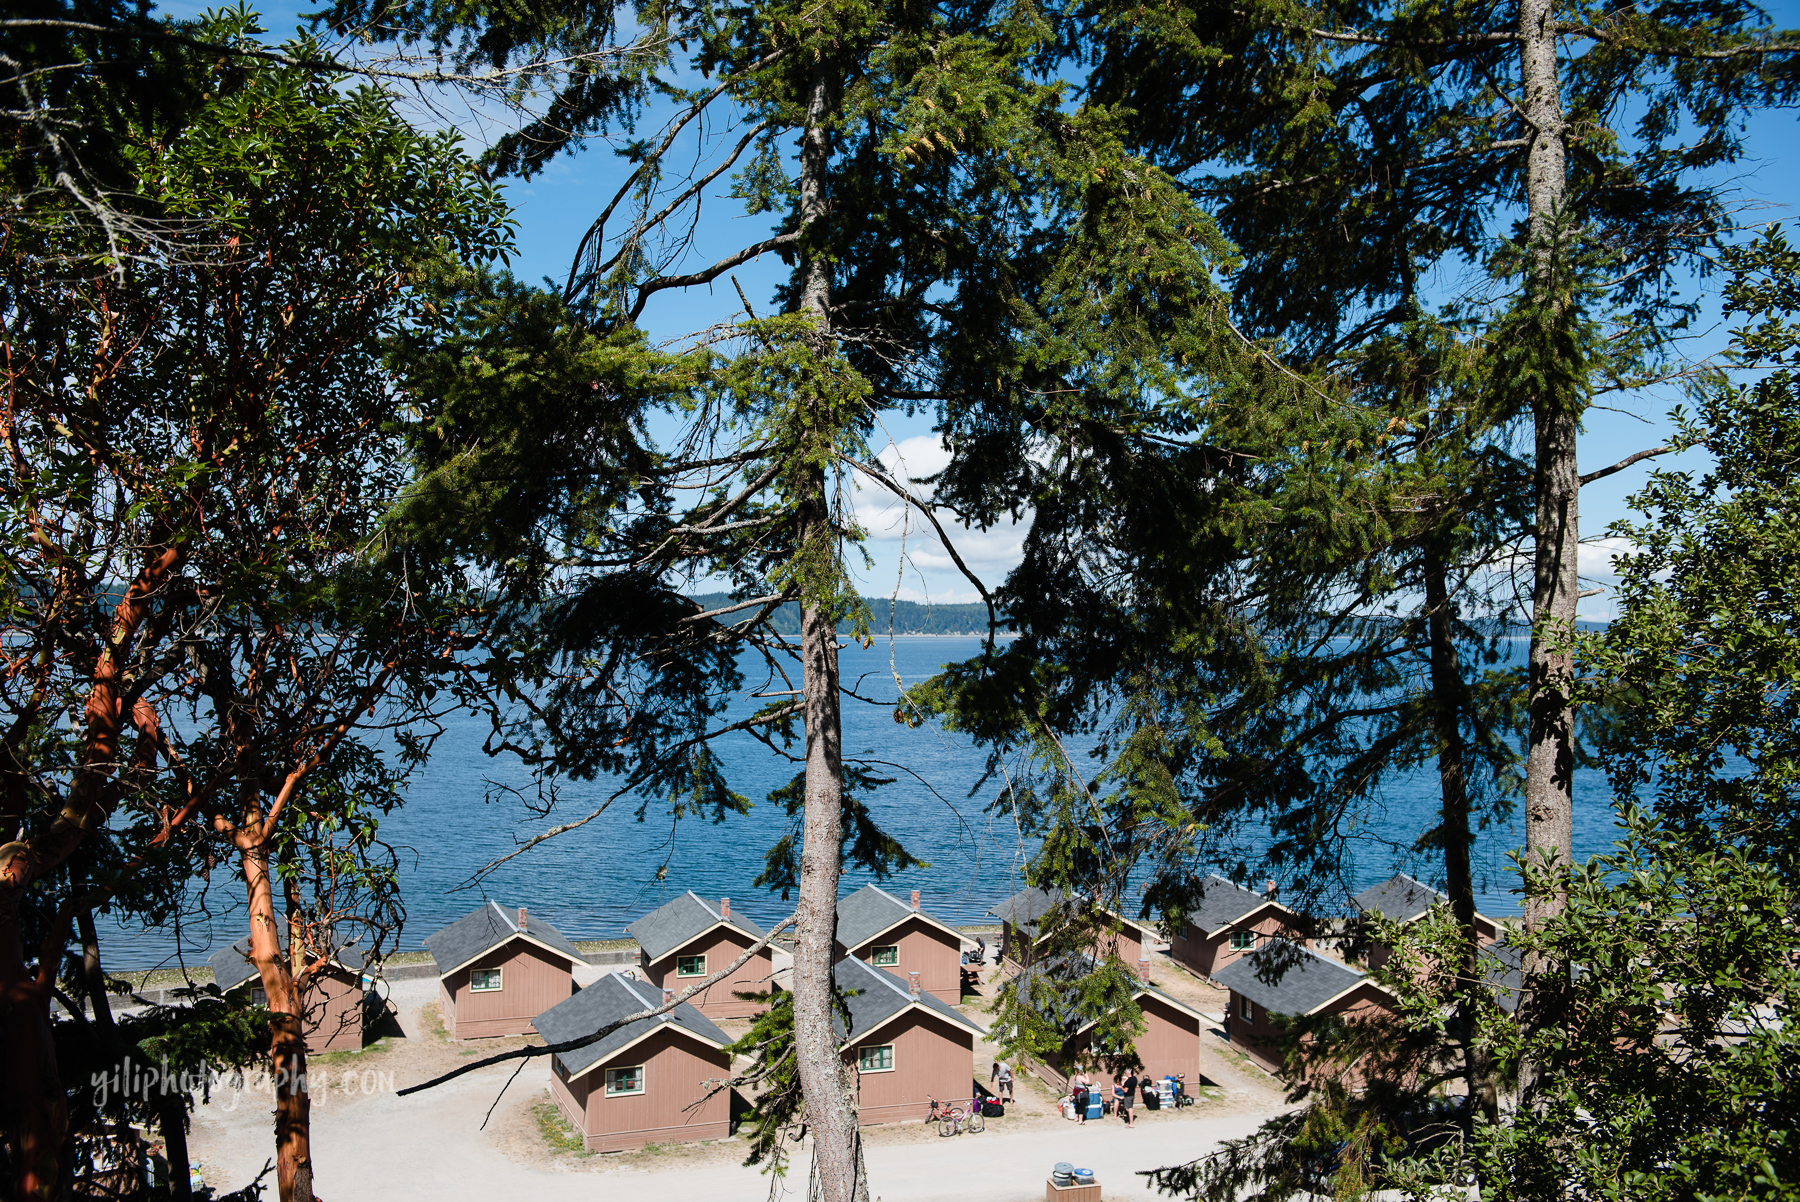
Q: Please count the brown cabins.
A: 12